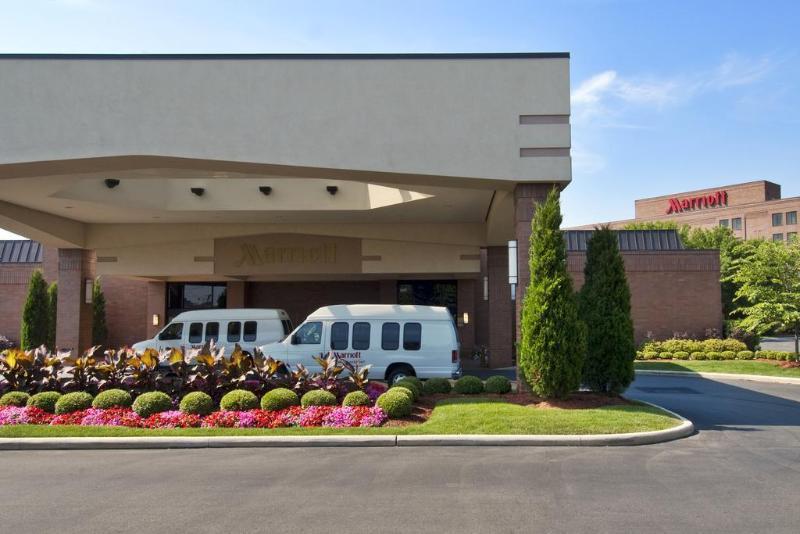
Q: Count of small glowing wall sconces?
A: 2